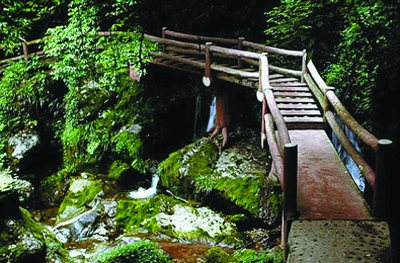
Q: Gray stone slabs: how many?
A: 1